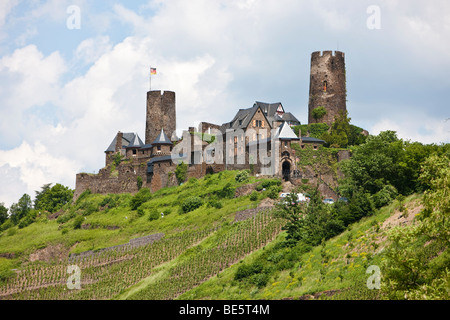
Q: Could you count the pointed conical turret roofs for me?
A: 3